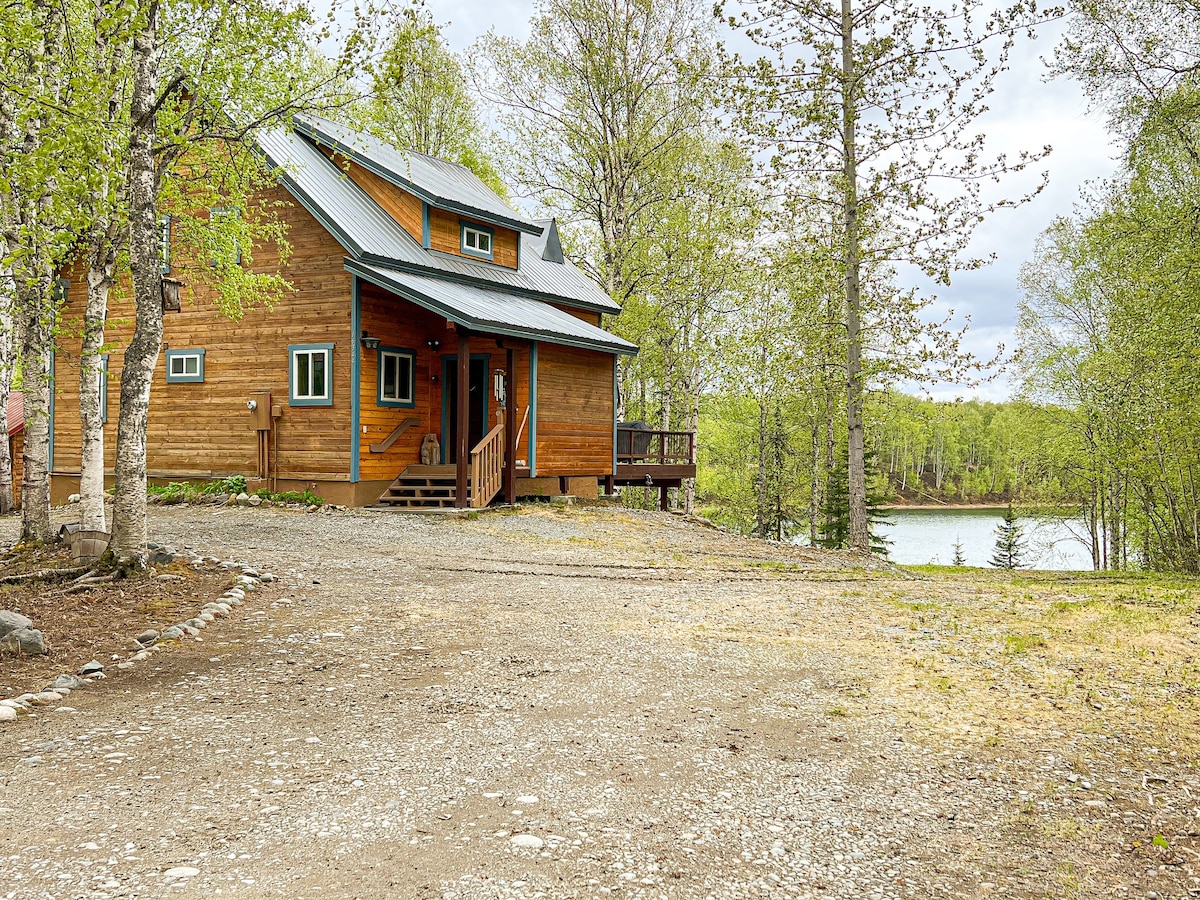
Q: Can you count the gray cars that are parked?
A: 0